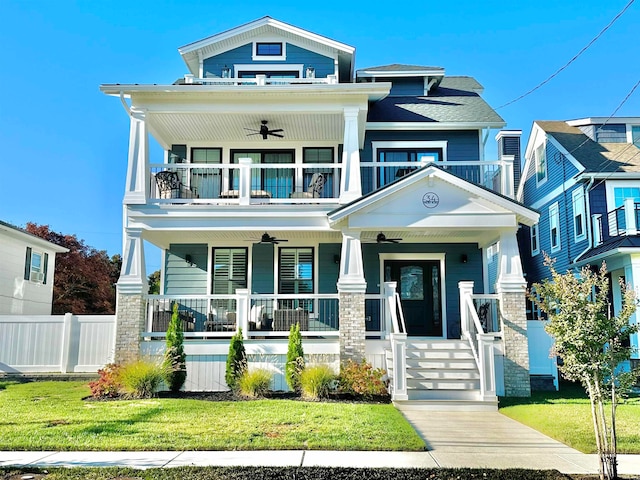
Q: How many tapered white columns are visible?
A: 5